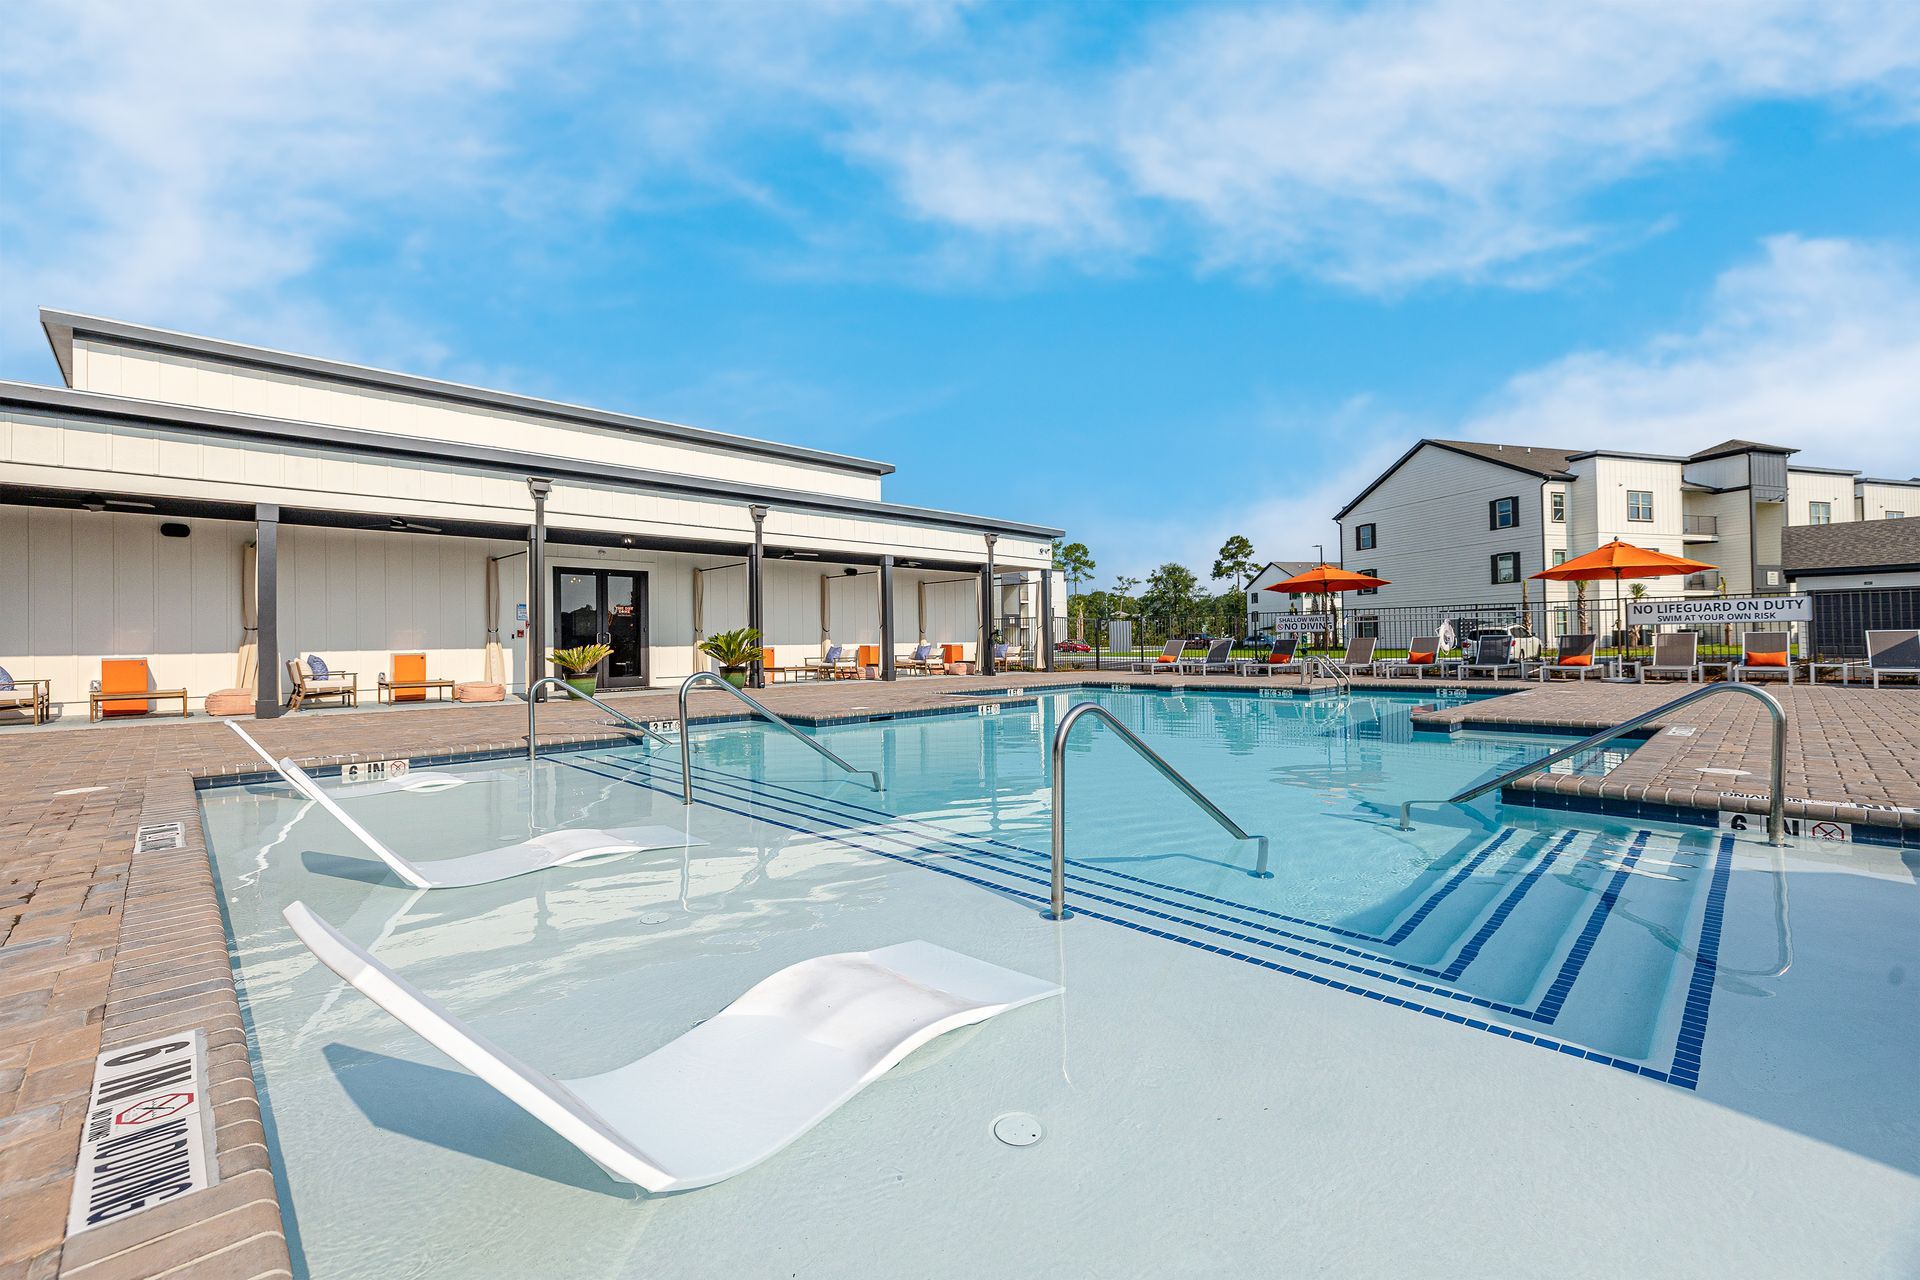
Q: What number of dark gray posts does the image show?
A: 6